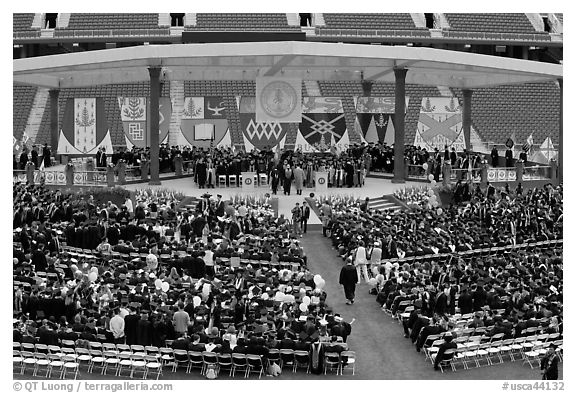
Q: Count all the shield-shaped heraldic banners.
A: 7